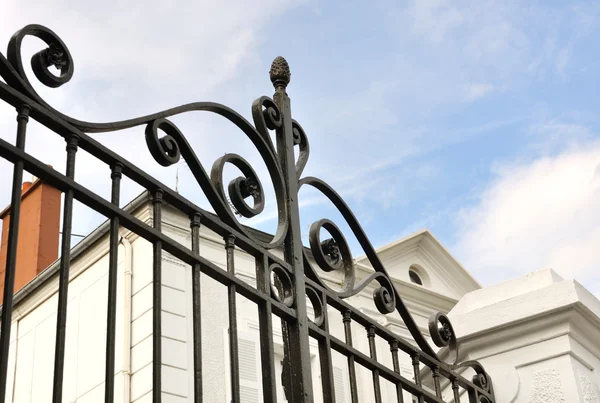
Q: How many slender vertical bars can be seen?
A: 12